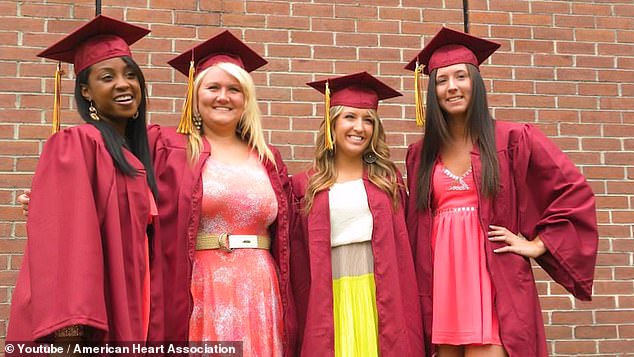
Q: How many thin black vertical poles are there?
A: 2